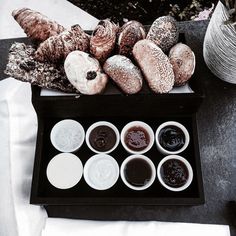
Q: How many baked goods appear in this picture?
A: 10